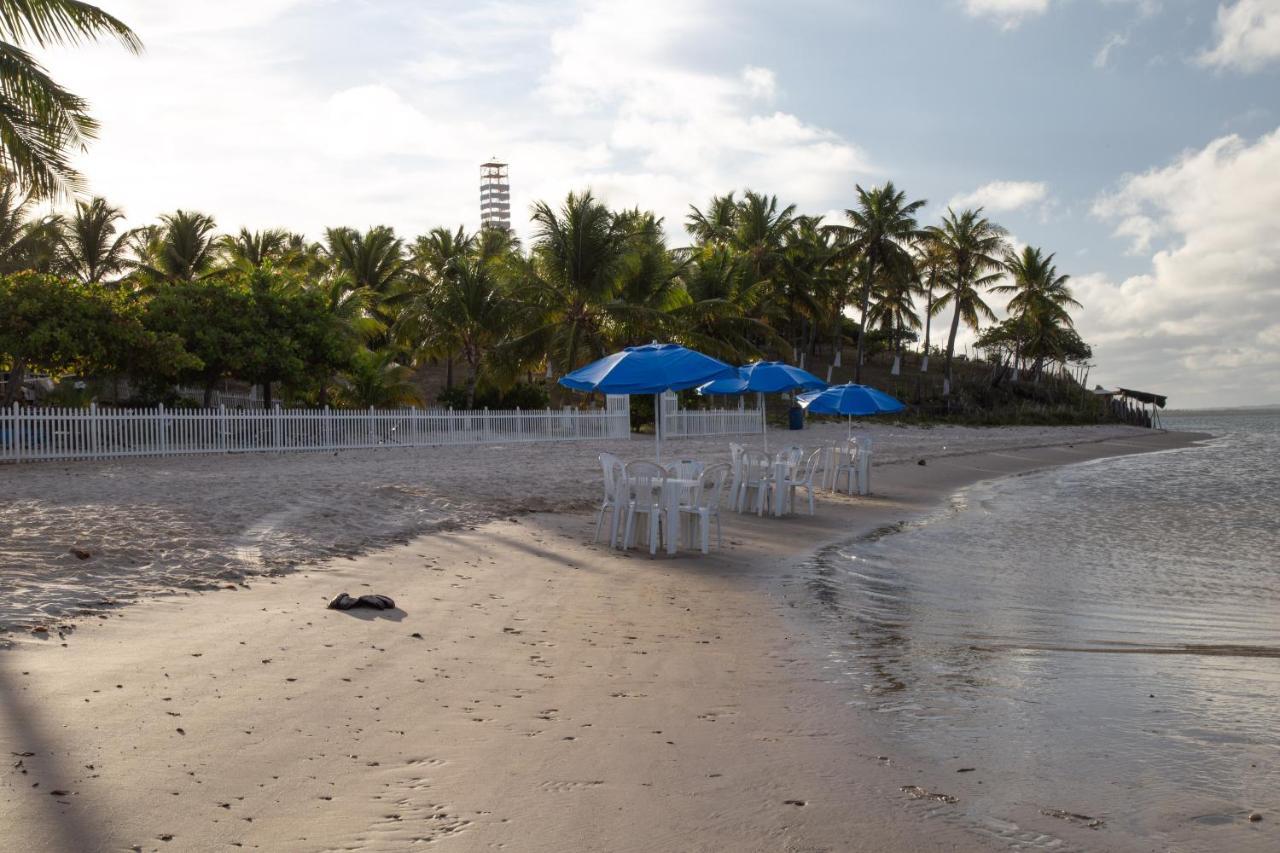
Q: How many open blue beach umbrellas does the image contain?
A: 3